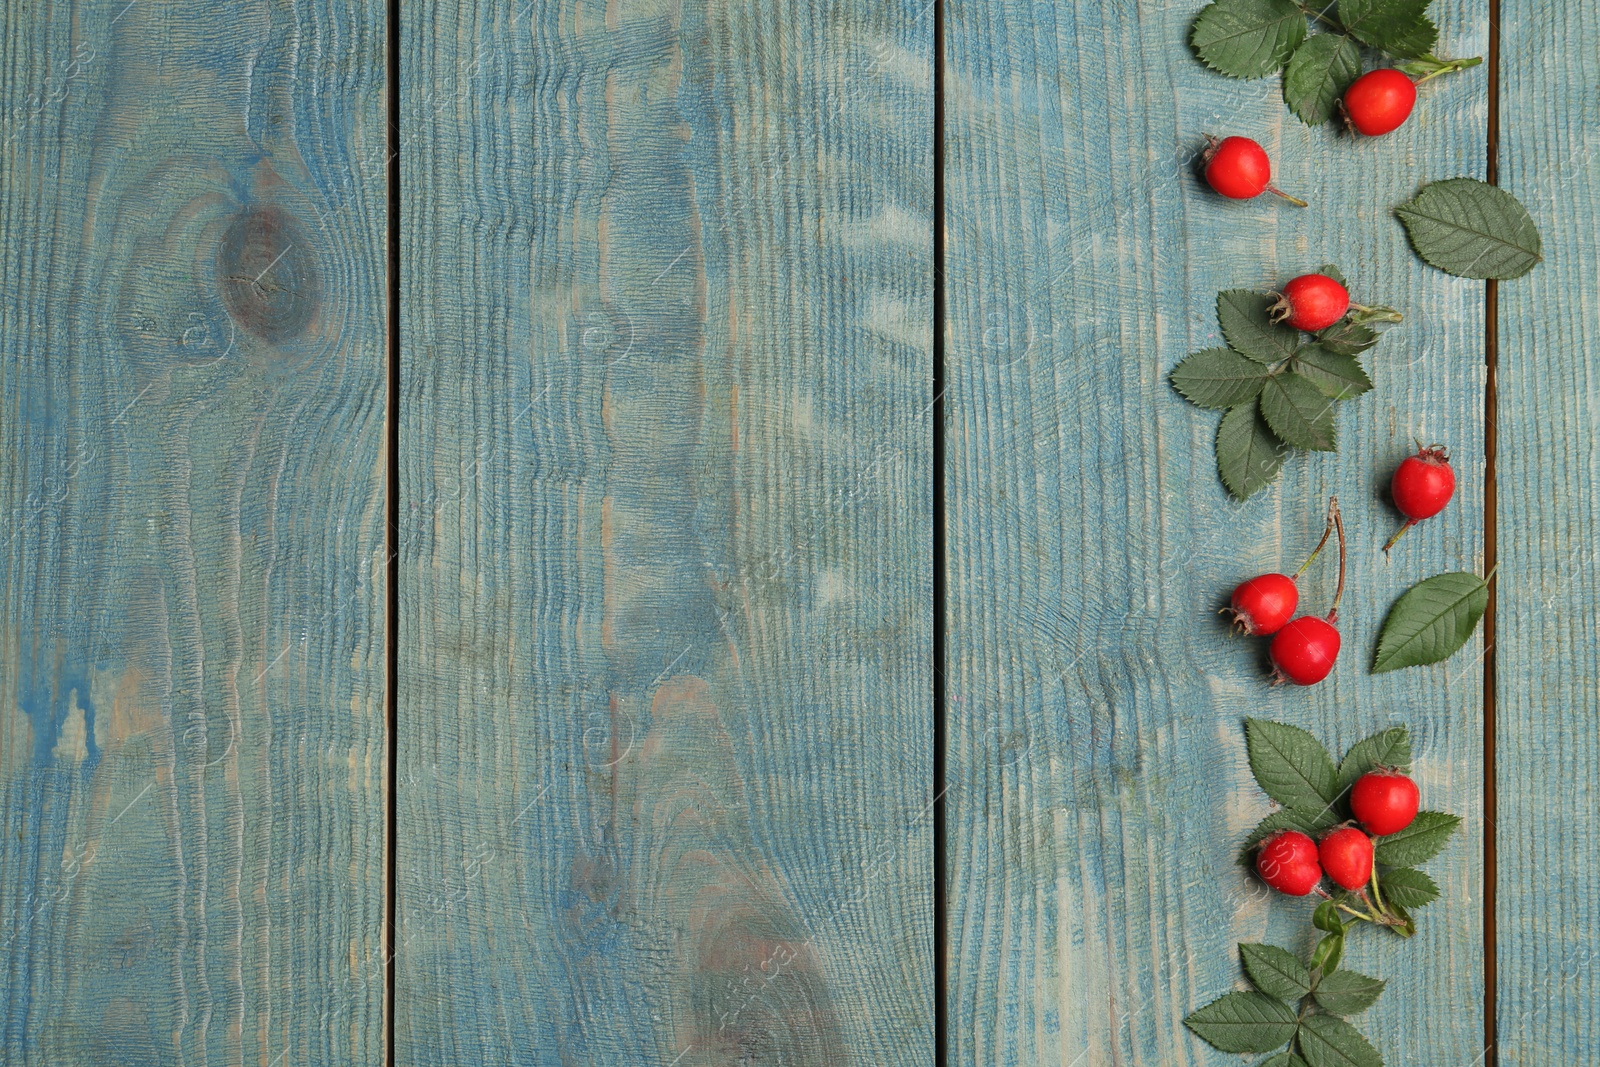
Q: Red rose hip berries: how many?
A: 9